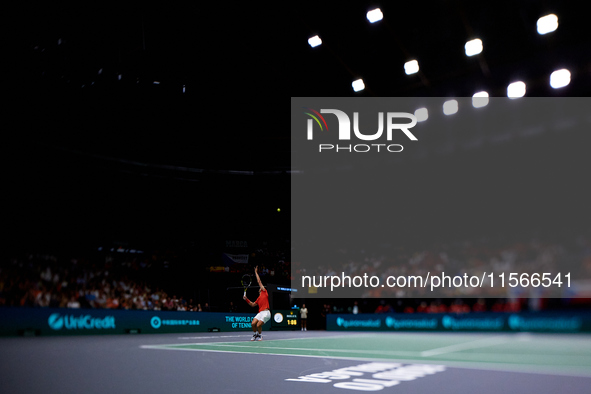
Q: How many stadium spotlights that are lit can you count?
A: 11